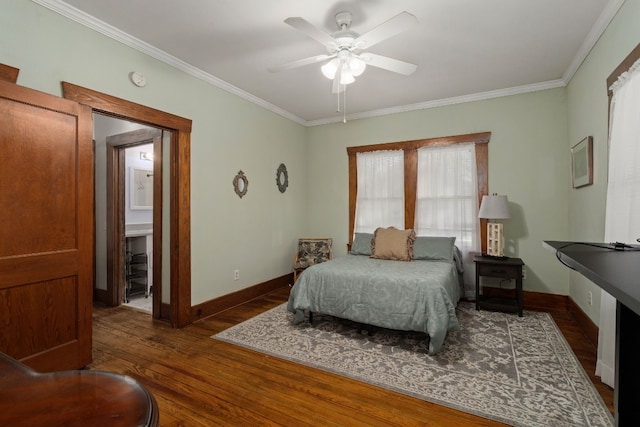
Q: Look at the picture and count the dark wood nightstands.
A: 1